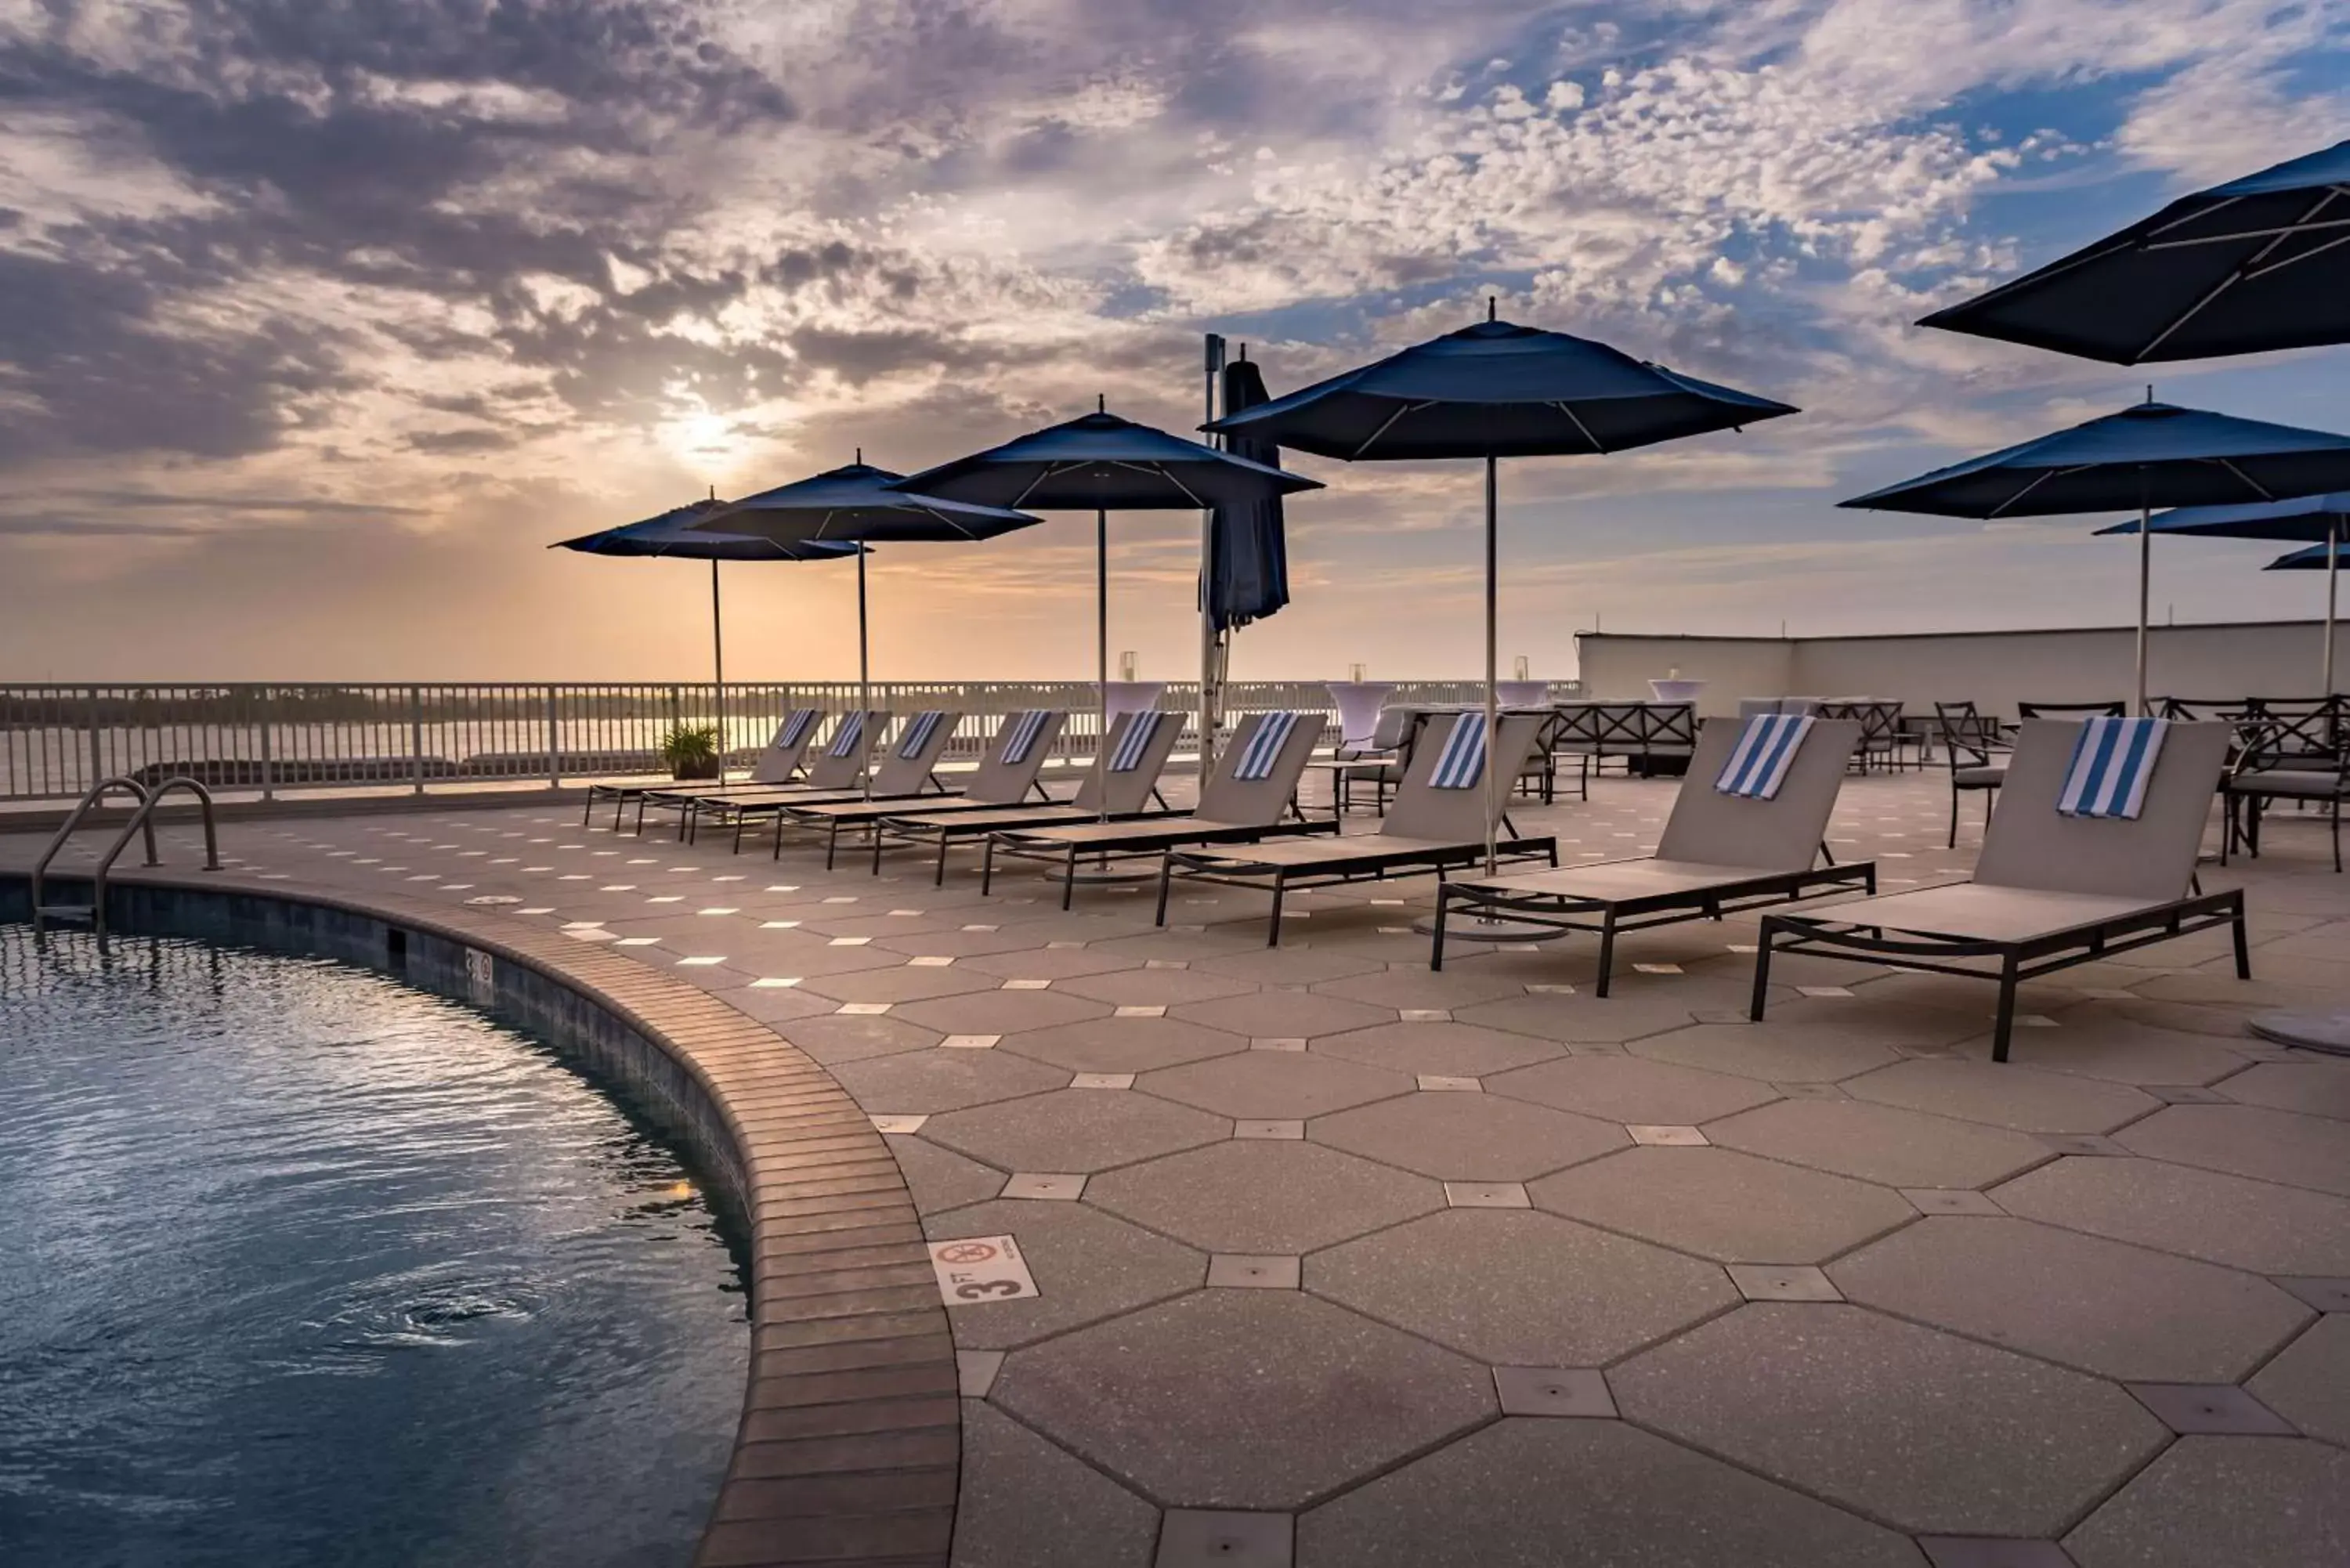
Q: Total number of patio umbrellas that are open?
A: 8